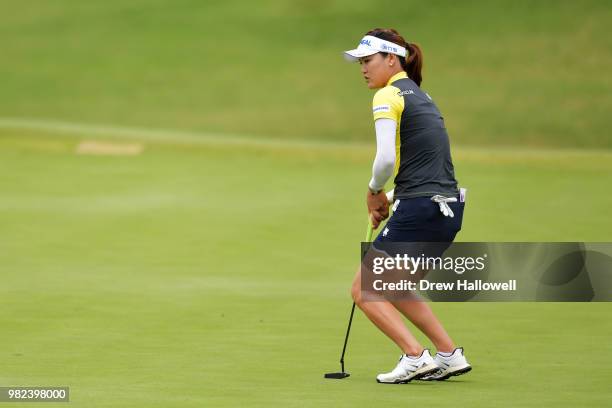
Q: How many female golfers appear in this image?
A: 1